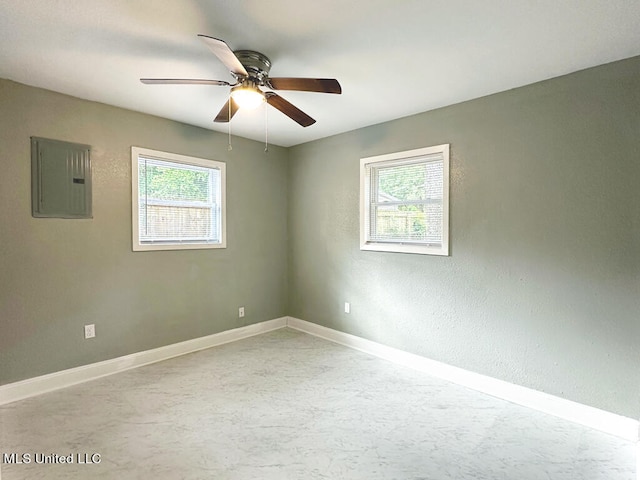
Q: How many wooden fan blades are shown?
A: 5